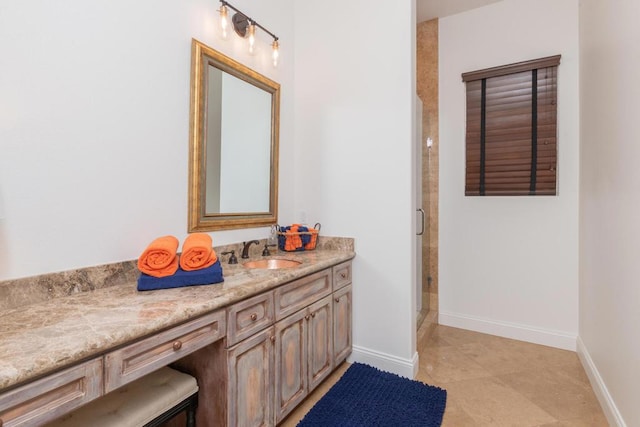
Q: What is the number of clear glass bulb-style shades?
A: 3